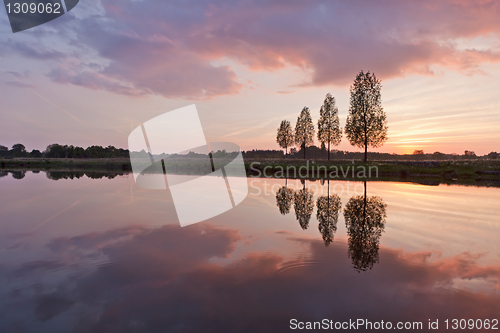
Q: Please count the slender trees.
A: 4